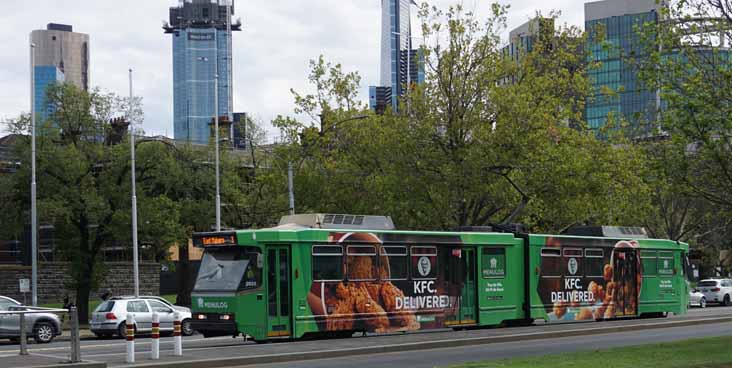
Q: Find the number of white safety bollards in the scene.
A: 3